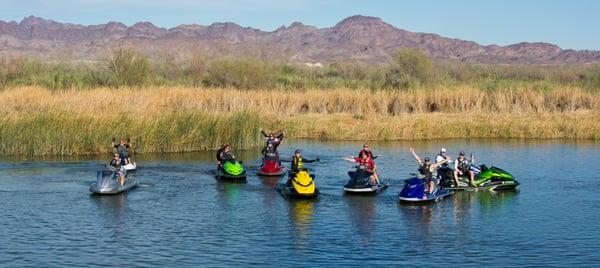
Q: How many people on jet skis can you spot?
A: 11